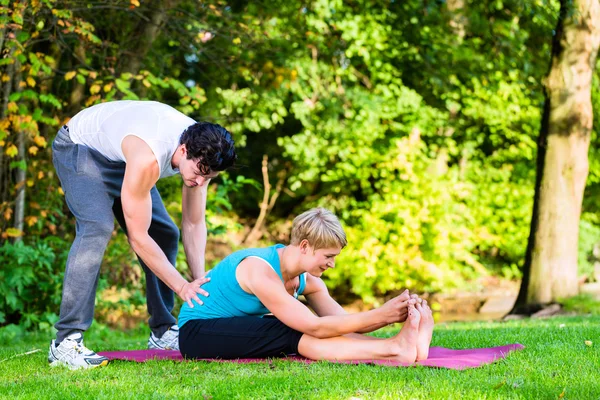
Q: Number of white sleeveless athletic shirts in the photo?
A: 1